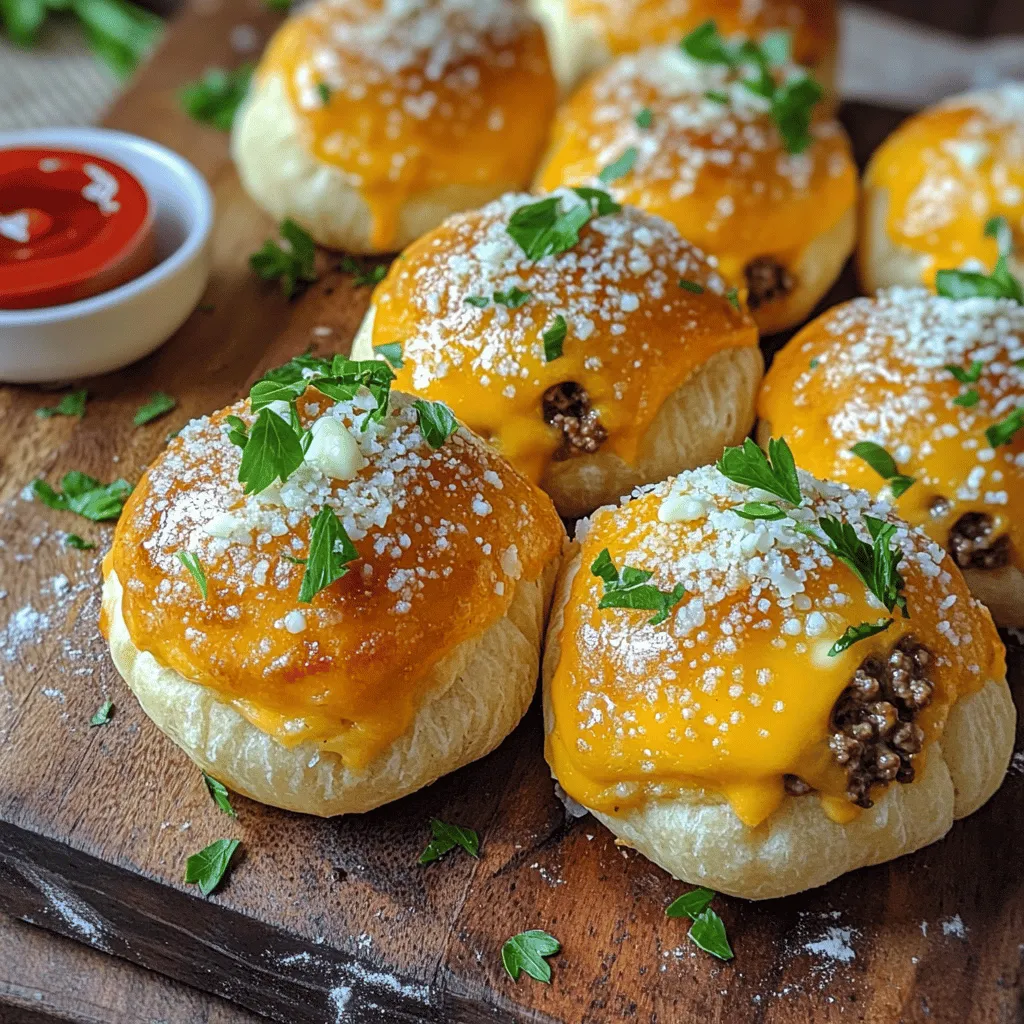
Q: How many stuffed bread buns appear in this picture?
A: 8